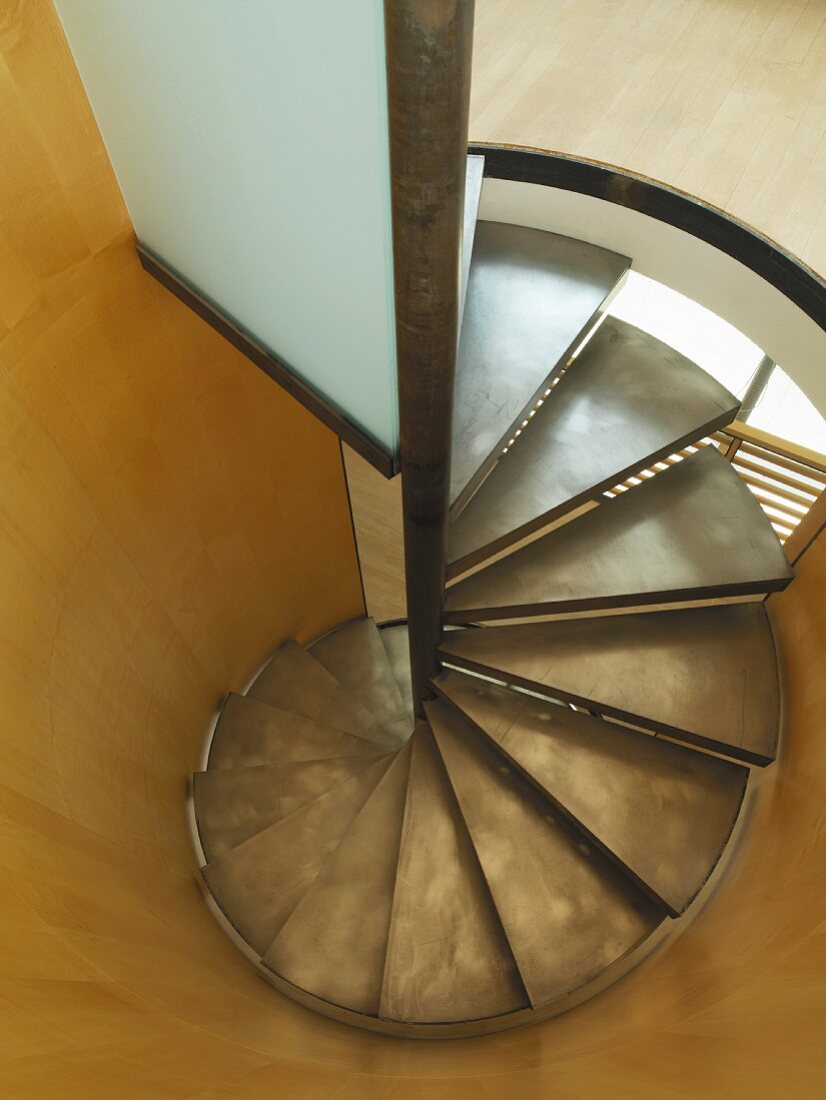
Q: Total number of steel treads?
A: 15